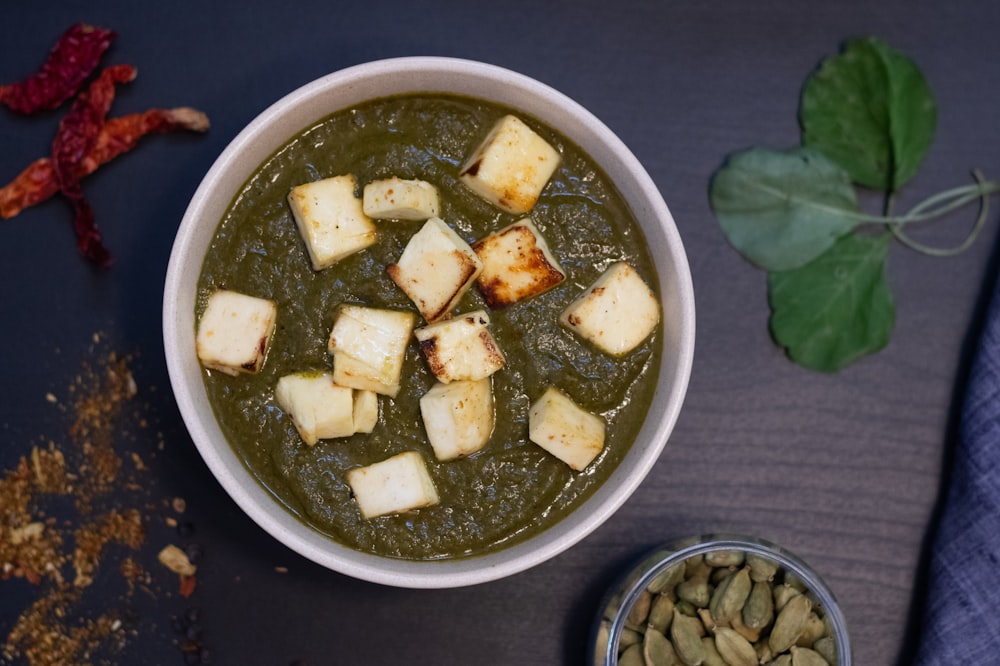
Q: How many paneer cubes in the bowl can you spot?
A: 13